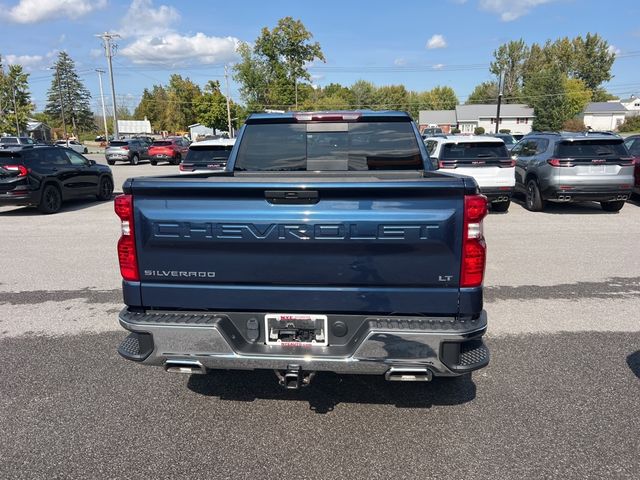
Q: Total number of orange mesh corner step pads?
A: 0